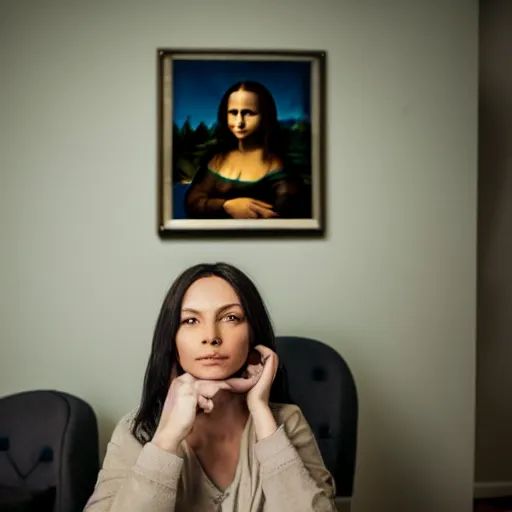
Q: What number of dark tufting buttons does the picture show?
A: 4